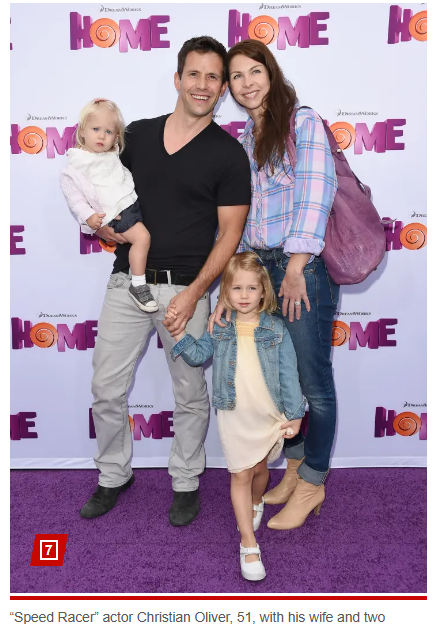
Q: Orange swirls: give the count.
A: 11